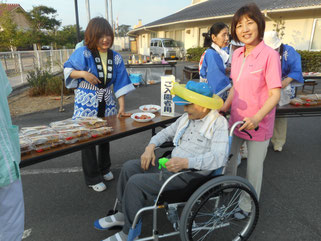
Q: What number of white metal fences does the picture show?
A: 1